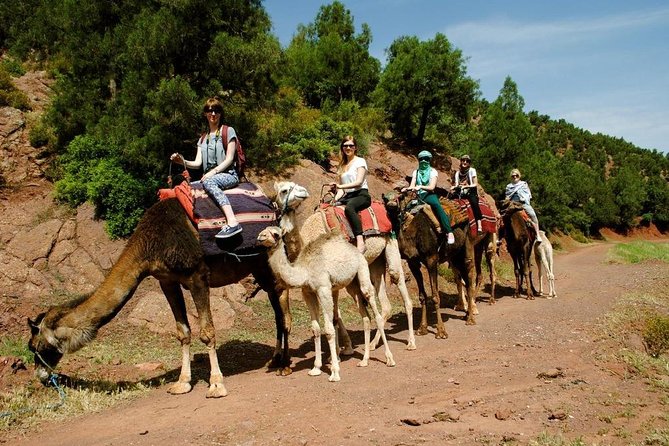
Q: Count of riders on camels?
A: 5